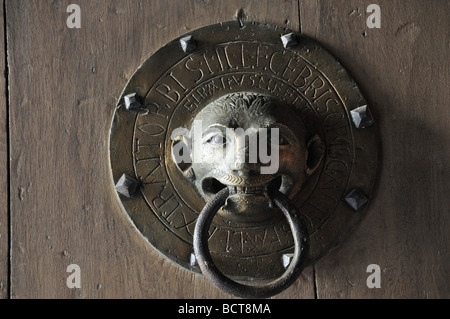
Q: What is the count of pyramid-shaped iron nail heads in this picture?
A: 8